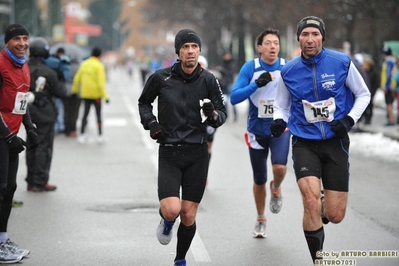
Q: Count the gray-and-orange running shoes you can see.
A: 2